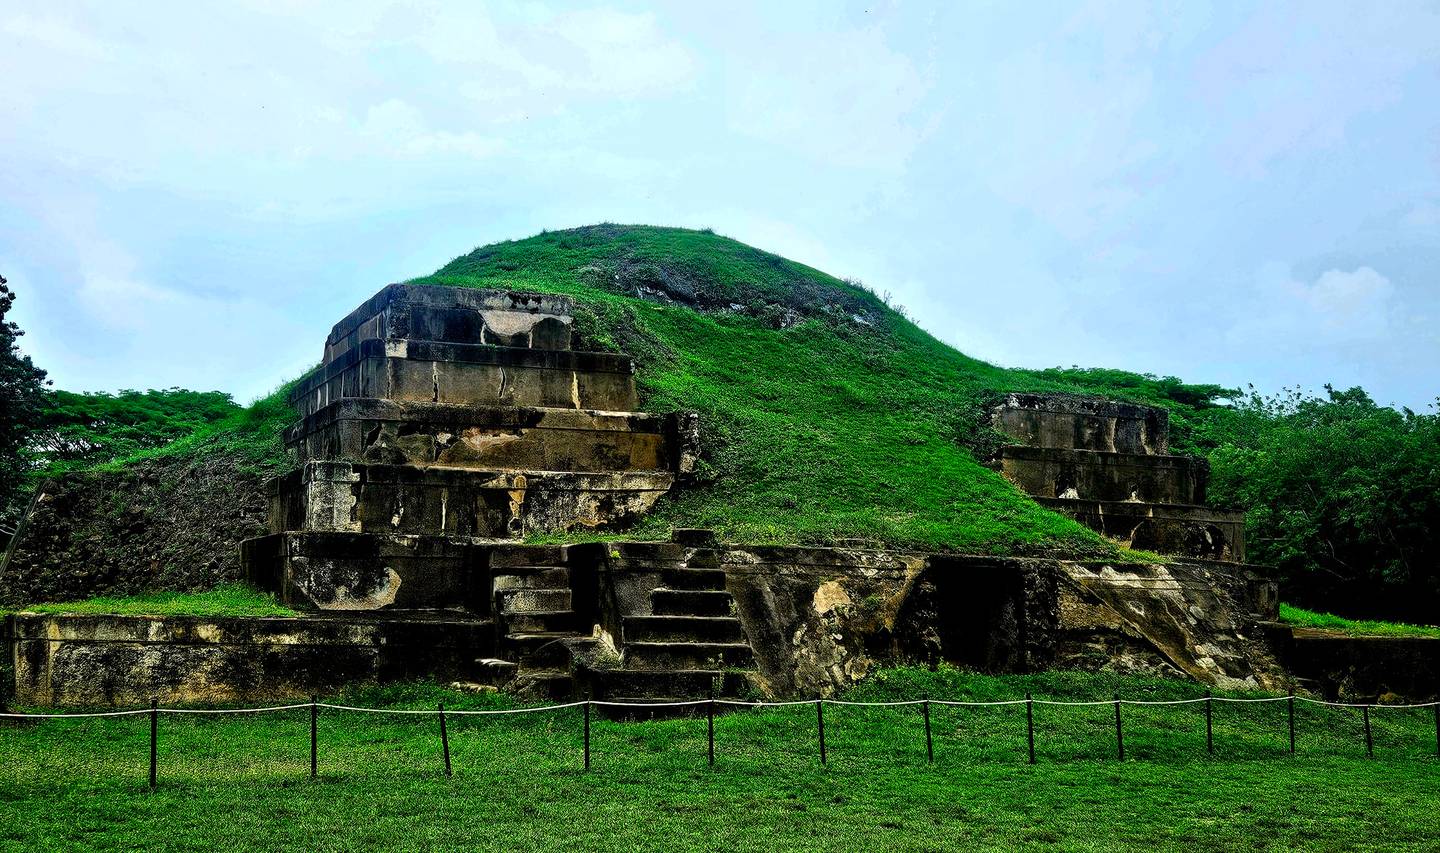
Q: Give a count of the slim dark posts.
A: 13